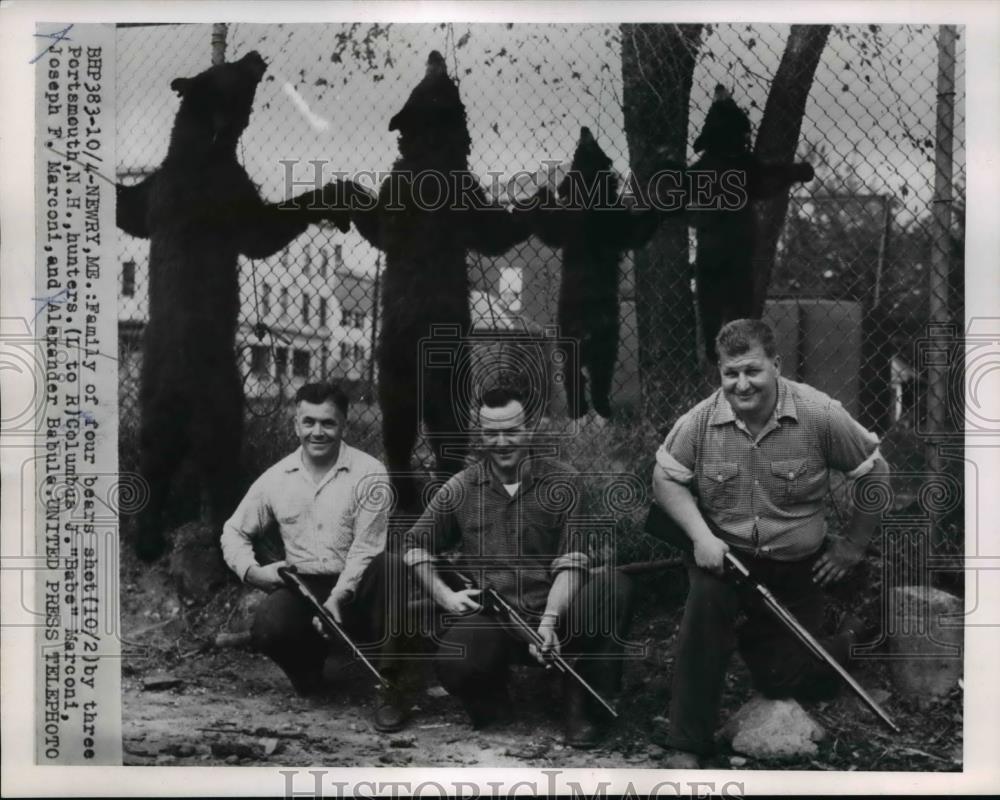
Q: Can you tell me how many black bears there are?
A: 4